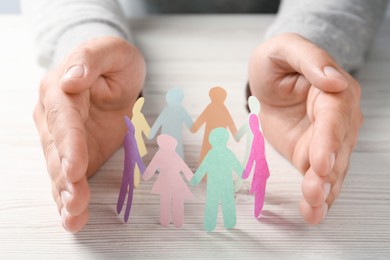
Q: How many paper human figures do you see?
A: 8